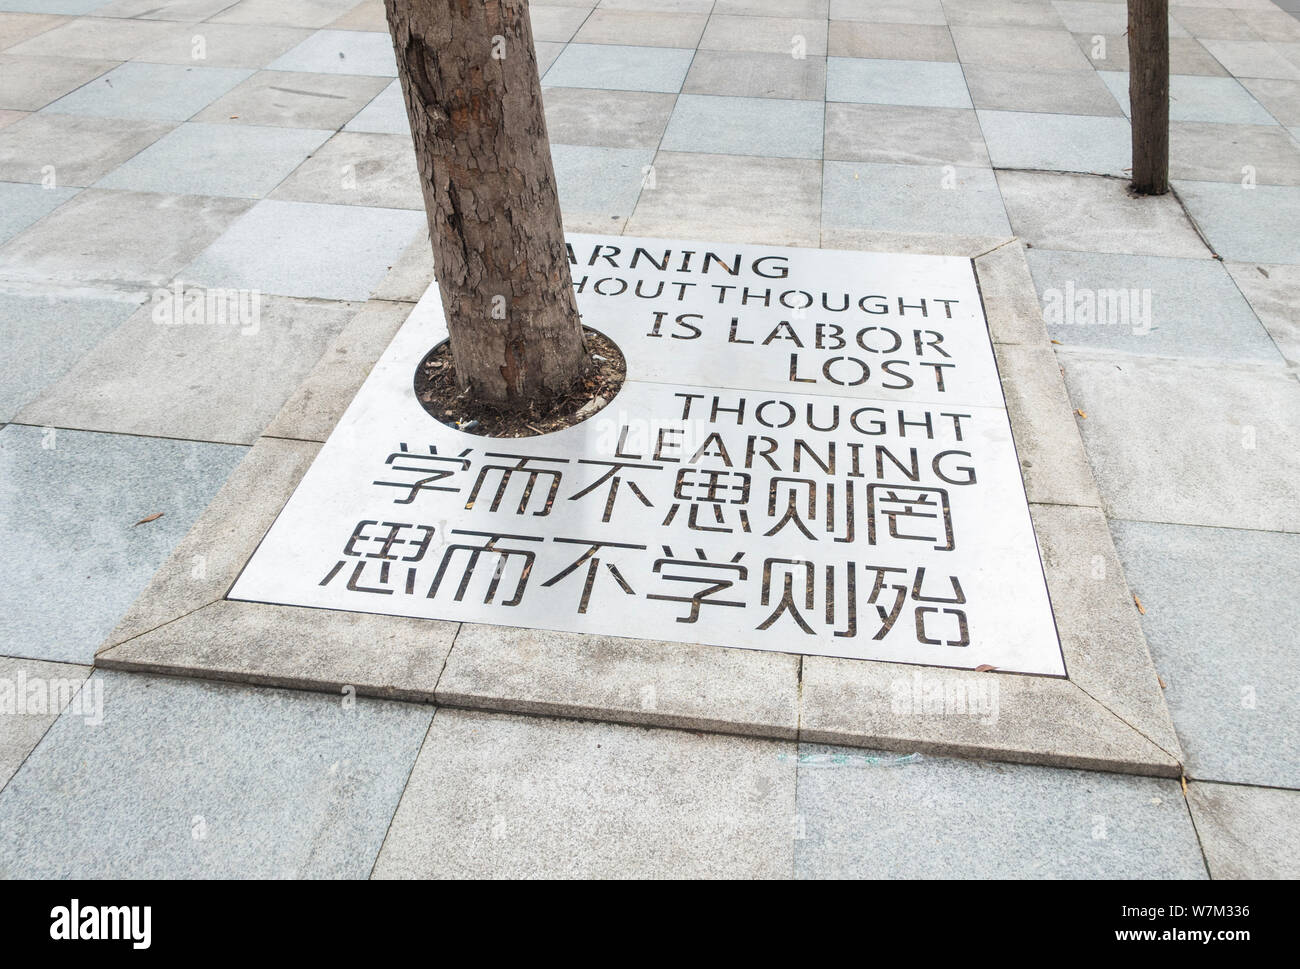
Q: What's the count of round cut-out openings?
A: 1